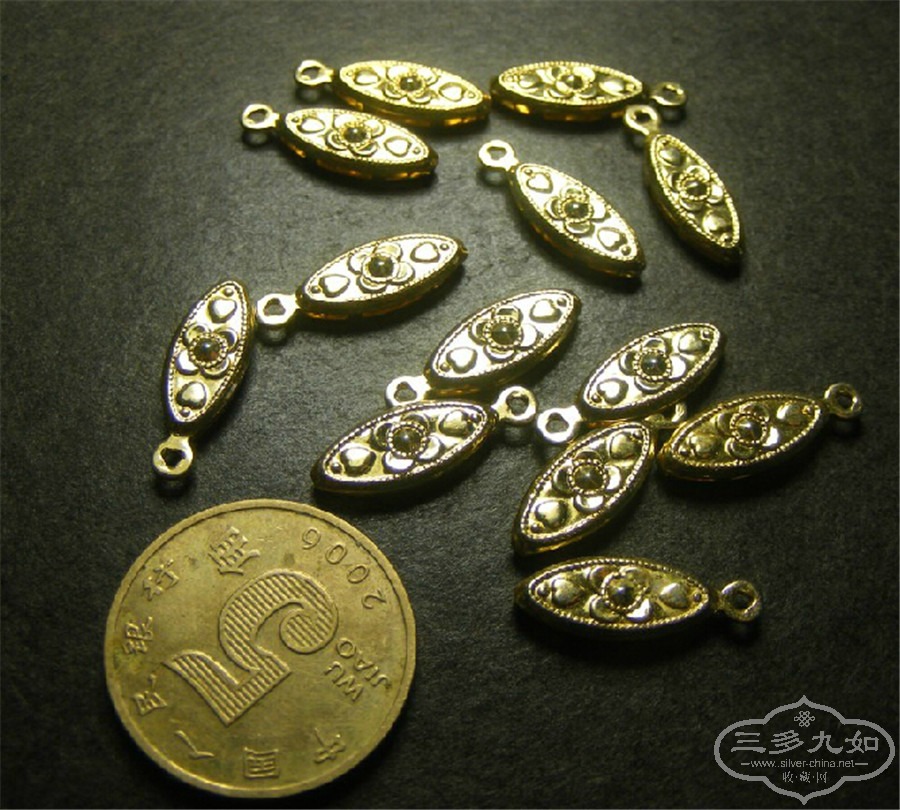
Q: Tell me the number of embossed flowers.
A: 13